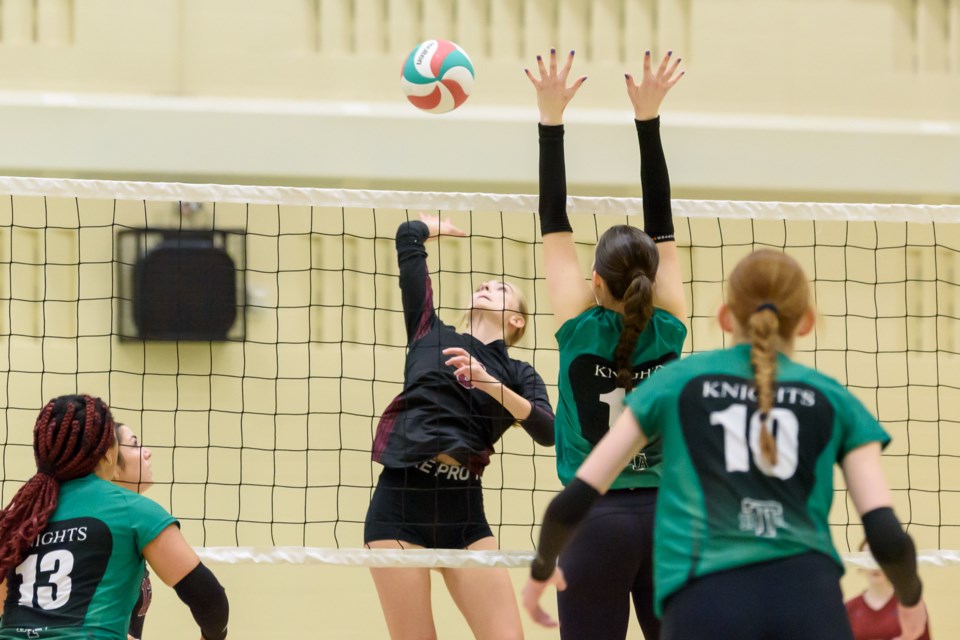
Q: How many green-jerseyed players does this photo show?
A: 3